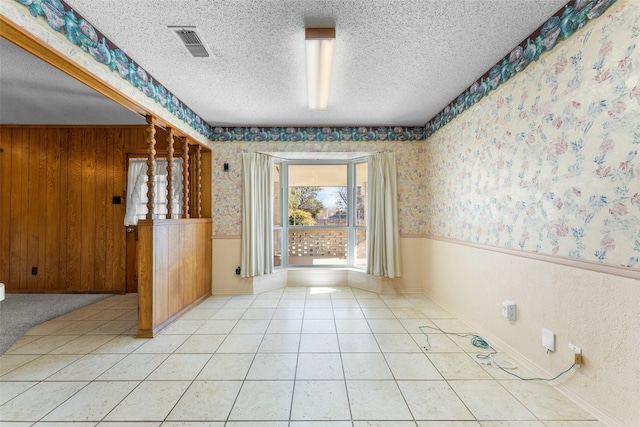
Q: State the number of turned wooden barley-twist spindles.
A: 4